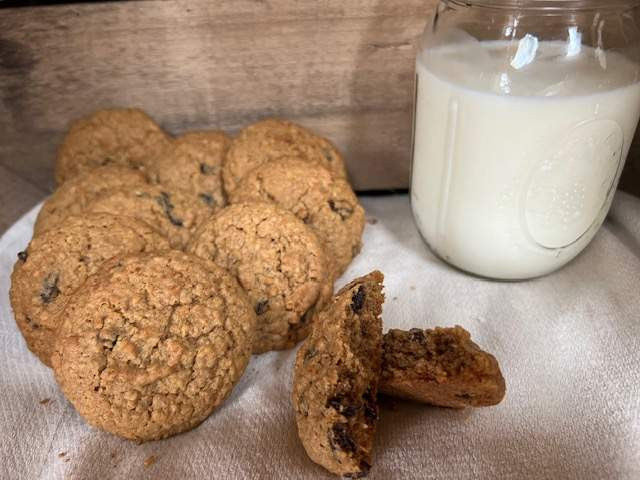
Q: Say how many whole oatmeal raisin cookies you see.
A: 9